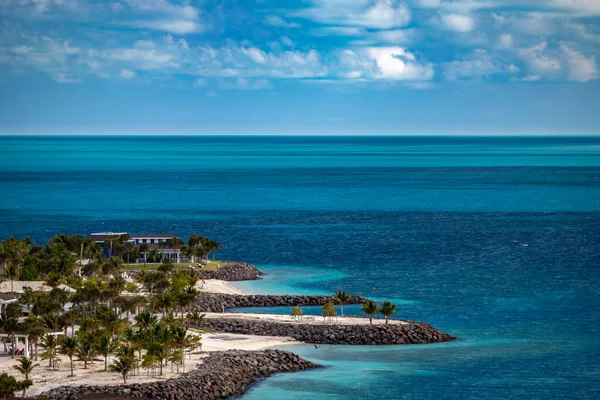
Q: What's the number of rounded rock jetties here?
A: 4